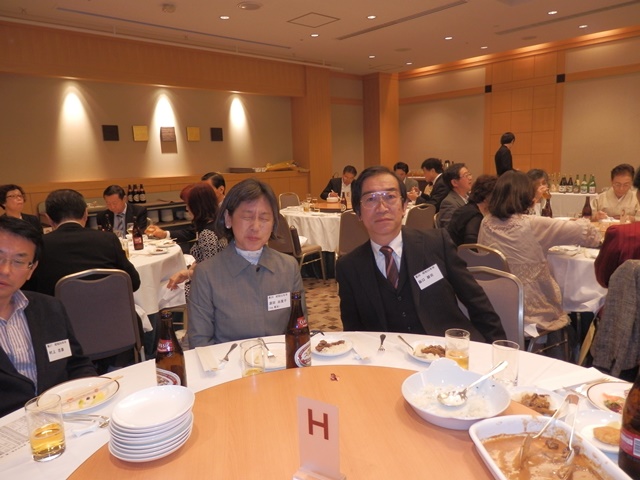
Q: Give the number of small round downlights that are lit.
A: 9